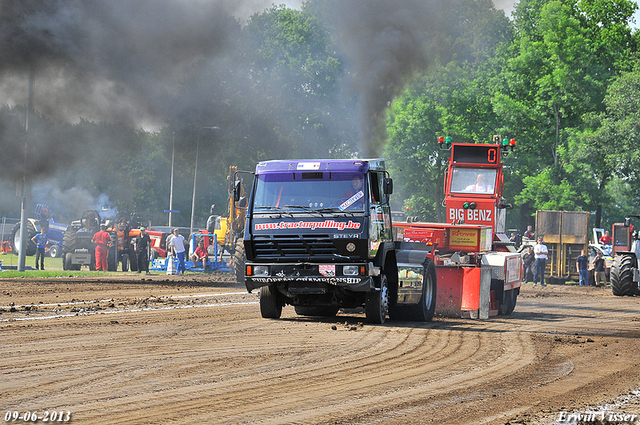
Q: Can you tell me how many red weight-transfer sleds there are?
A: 1